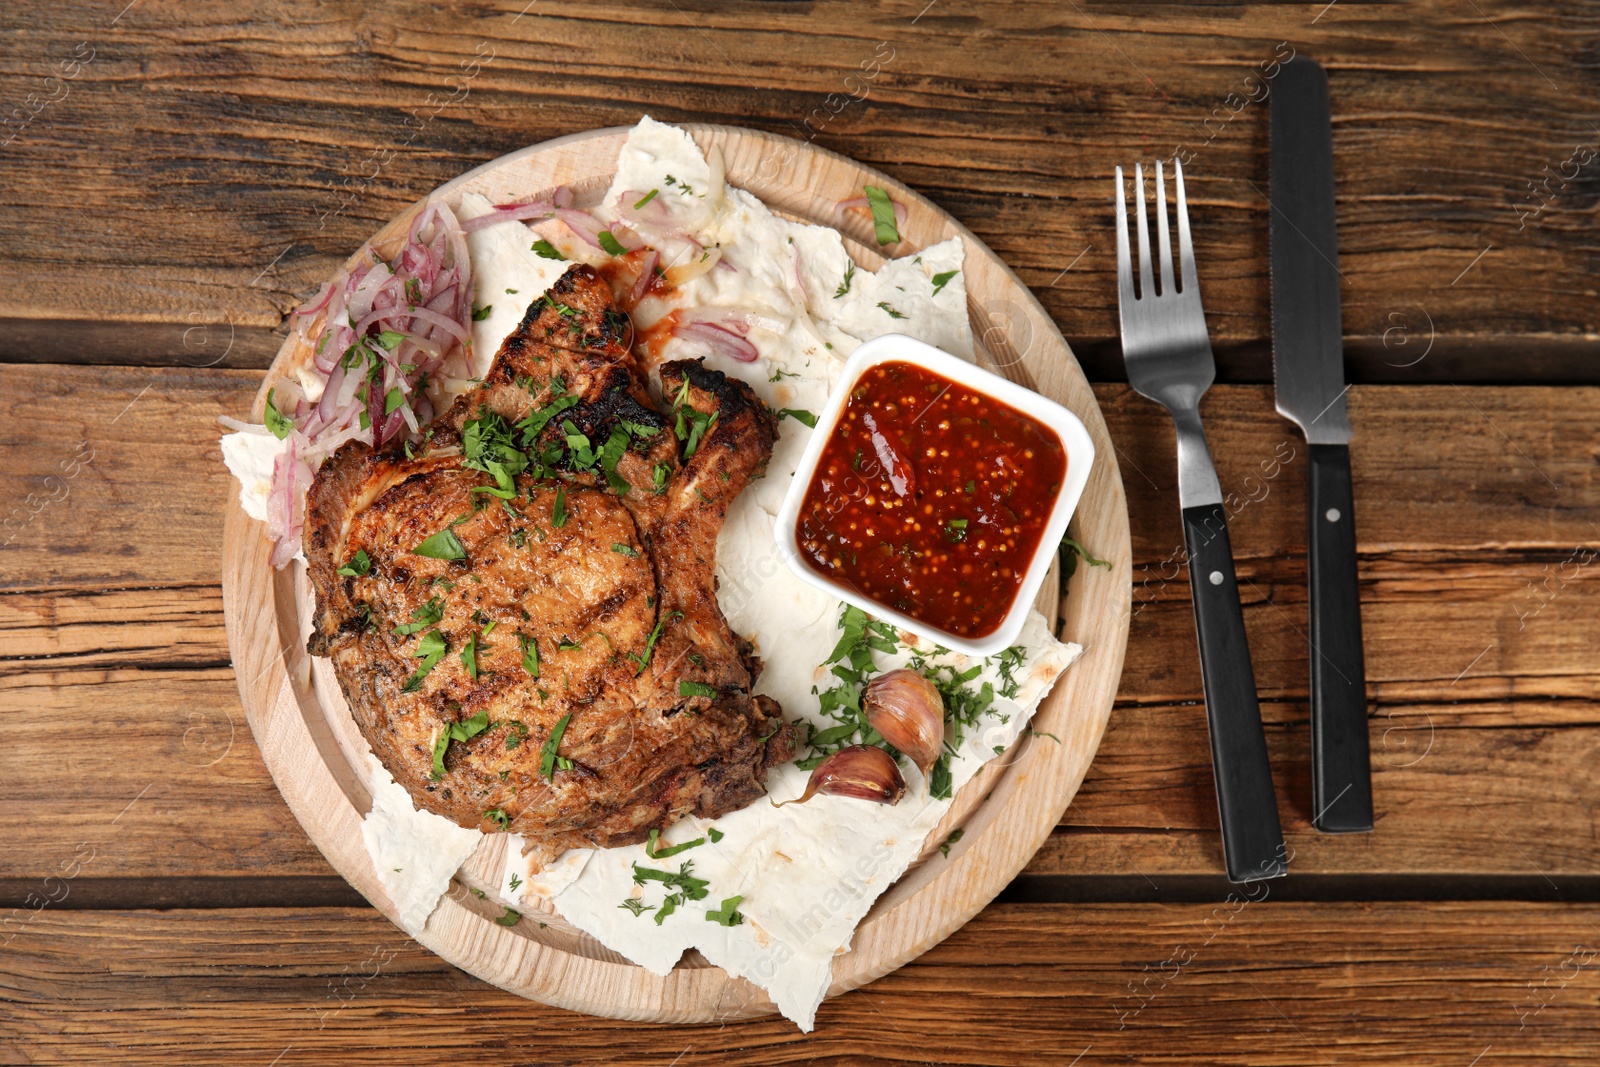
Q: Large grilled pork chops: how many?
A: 1